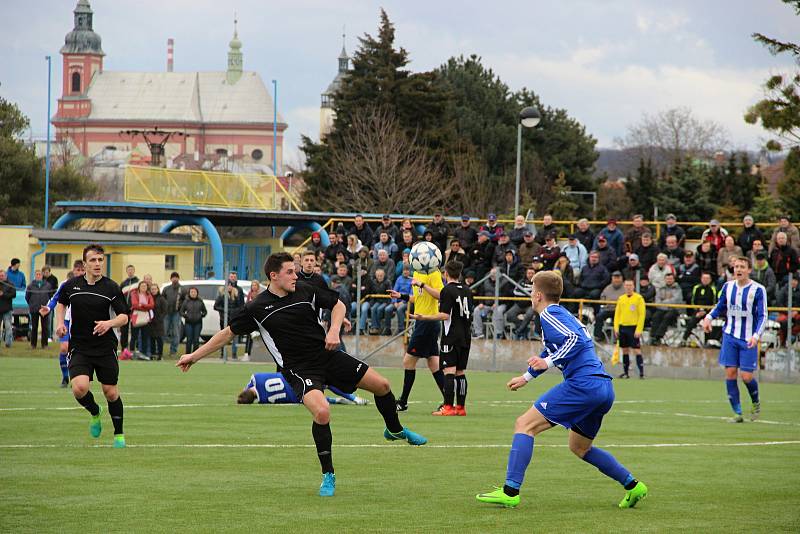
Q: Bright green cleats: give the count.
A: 4